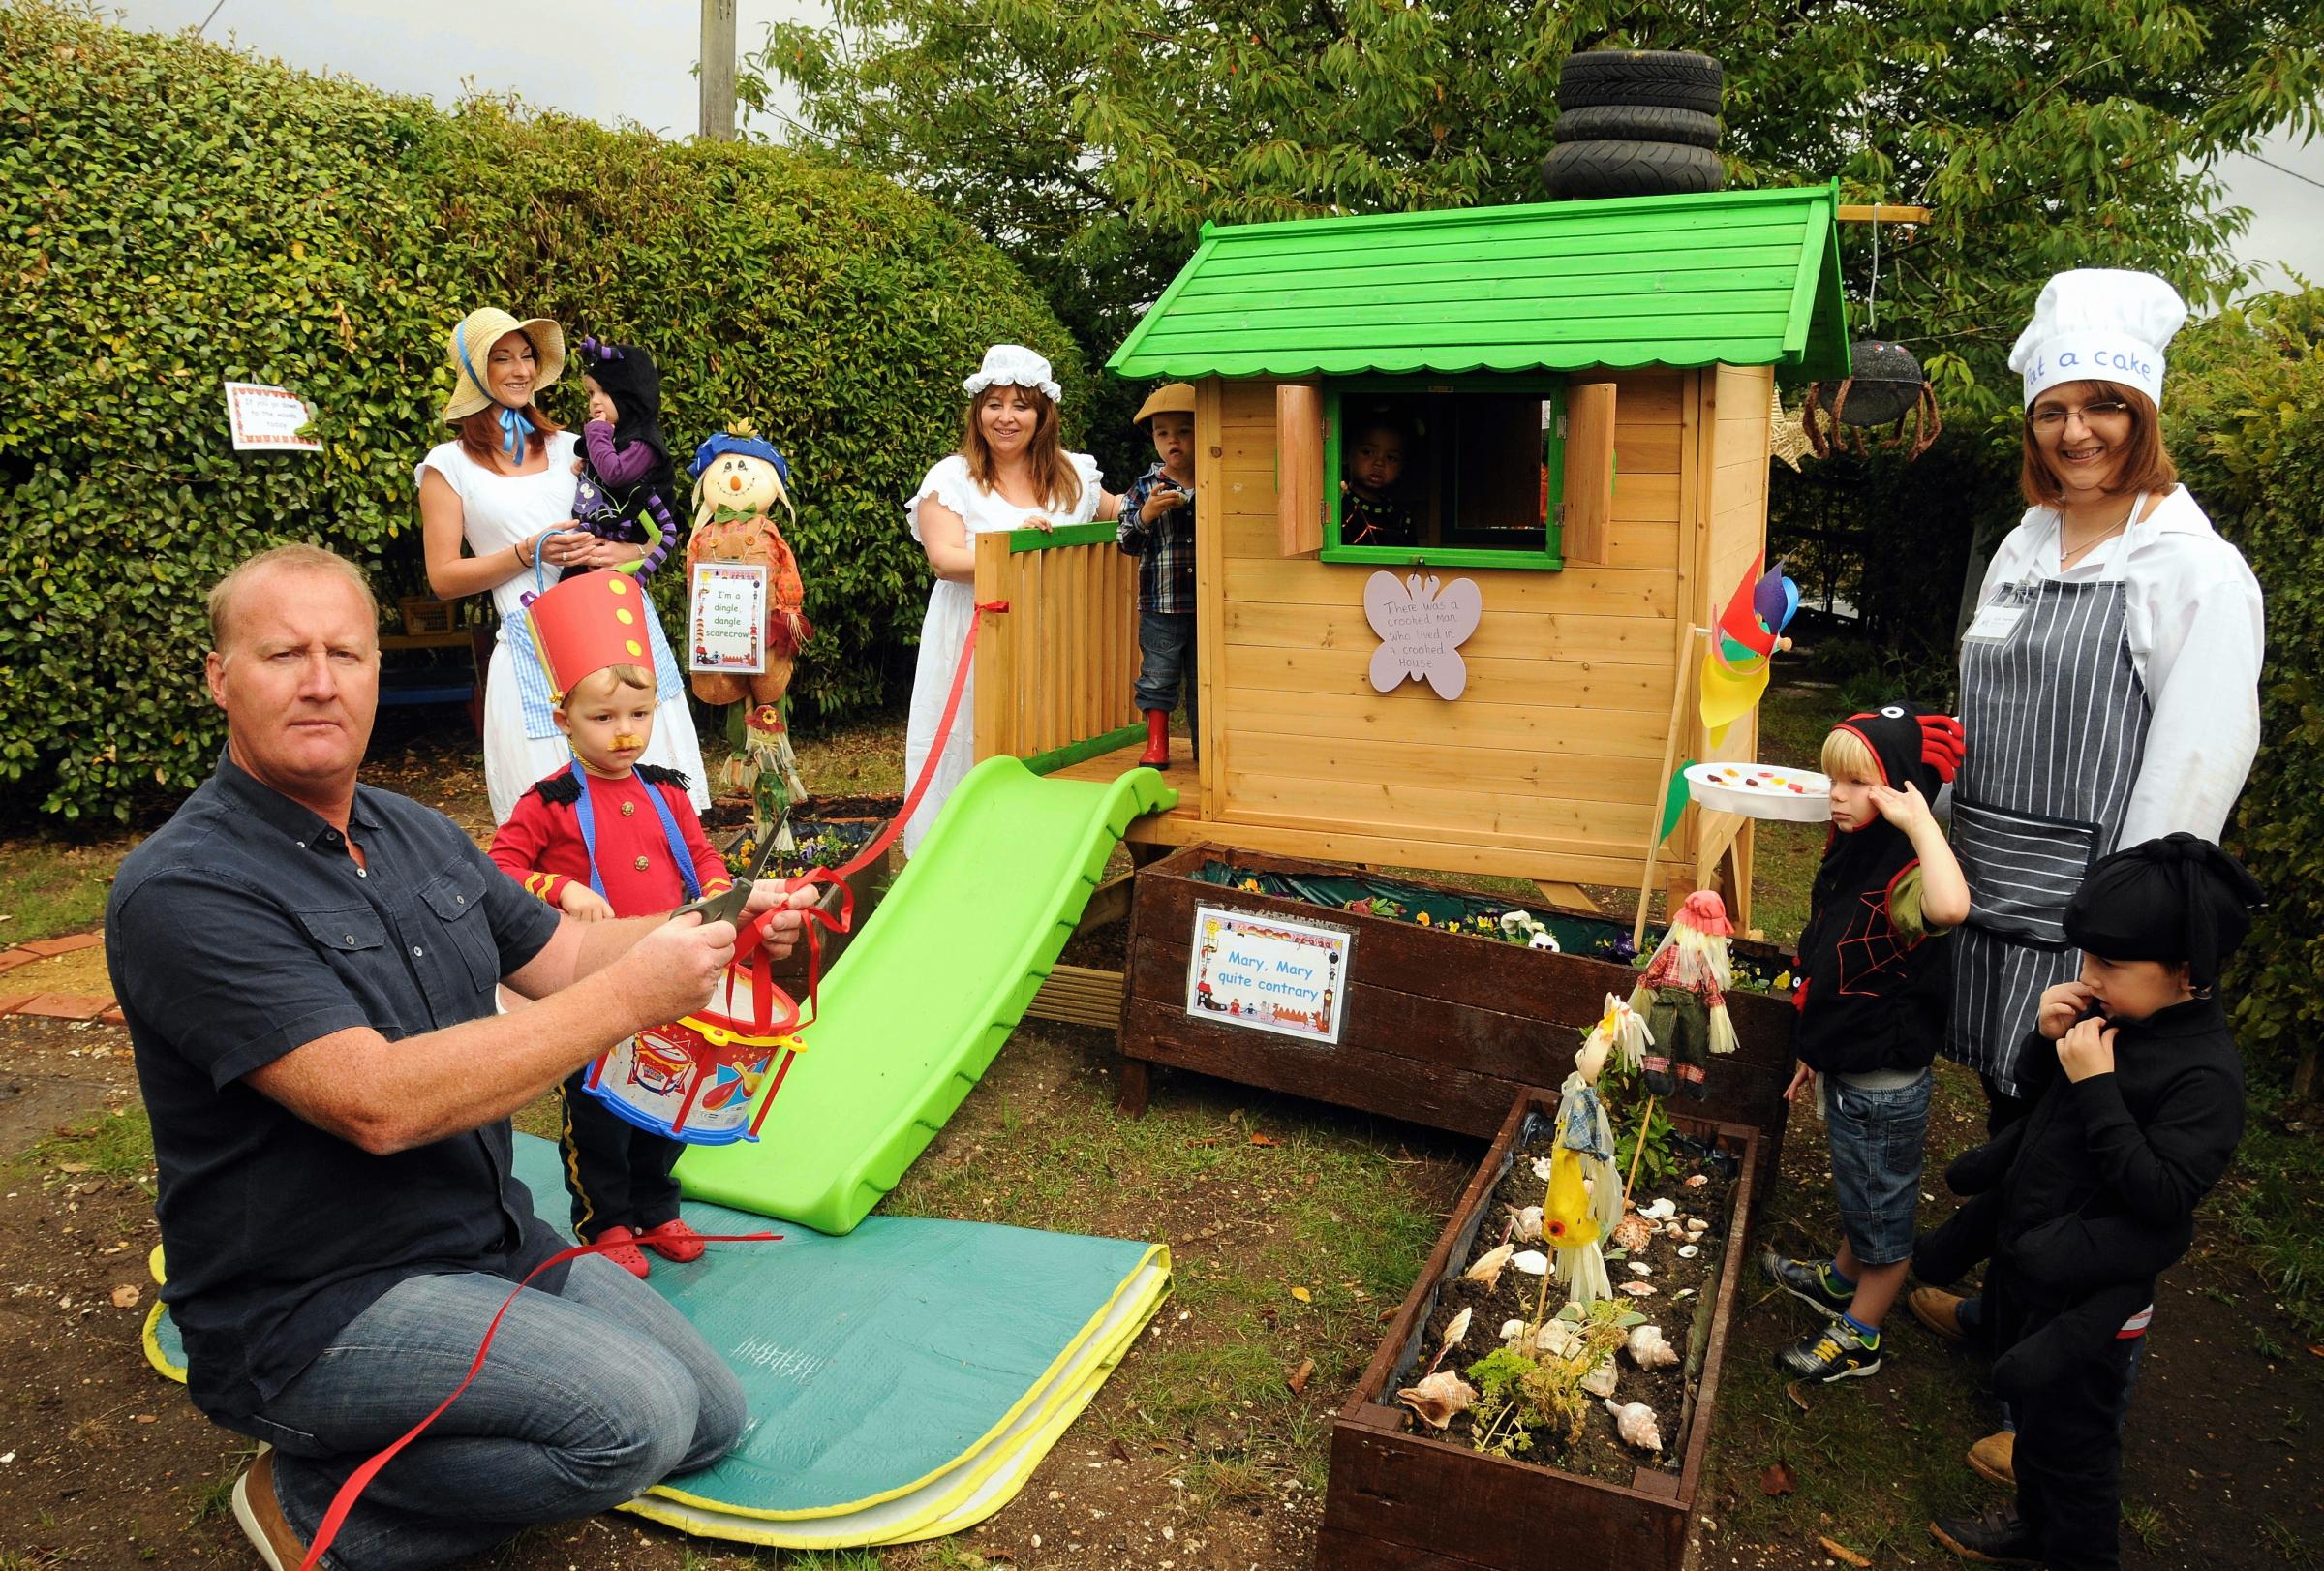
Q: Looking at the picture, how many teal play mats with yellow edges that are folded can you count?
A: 1